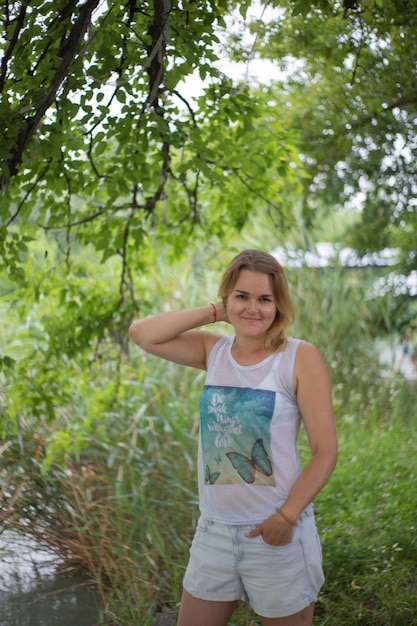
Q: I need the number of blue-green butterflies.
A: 2